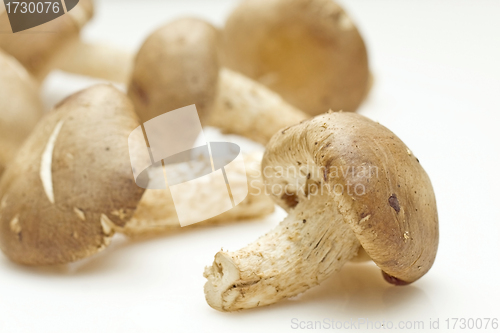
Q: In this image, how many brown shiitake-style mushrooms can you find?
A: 6